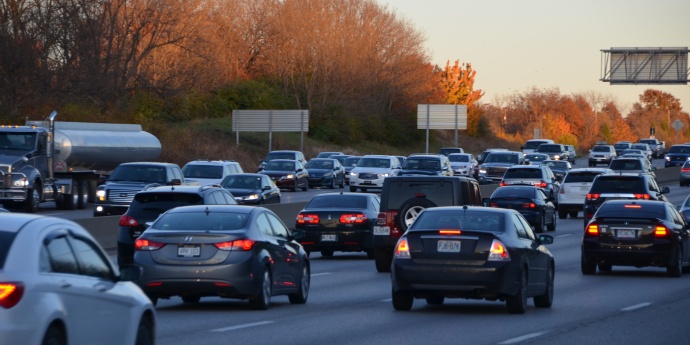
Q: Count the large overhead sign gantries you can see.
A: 1